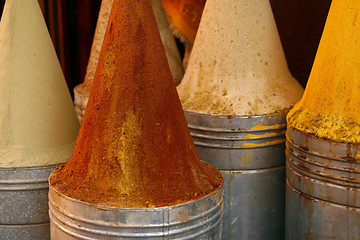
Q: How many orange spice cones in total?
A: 1